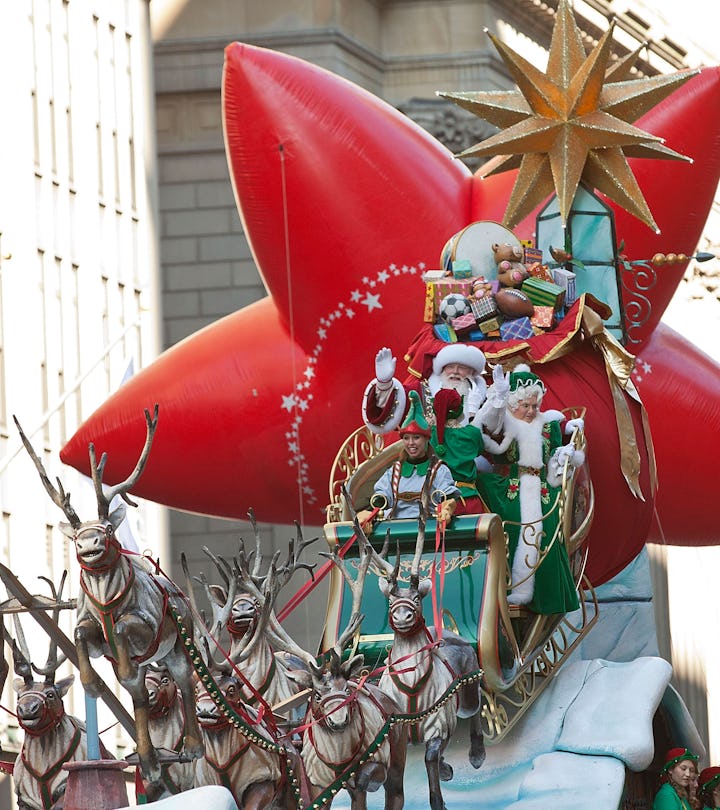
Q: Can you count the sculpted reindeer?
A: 7